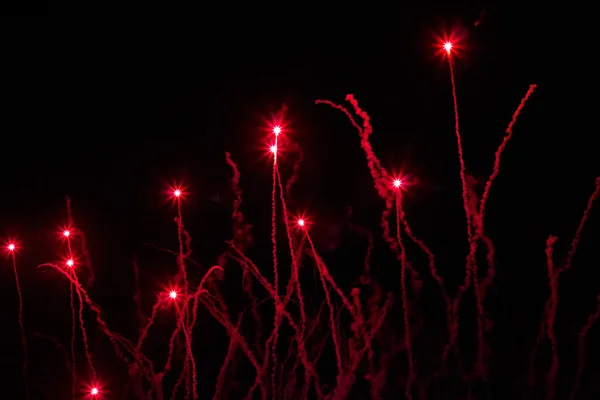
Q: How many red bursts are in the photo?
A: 11